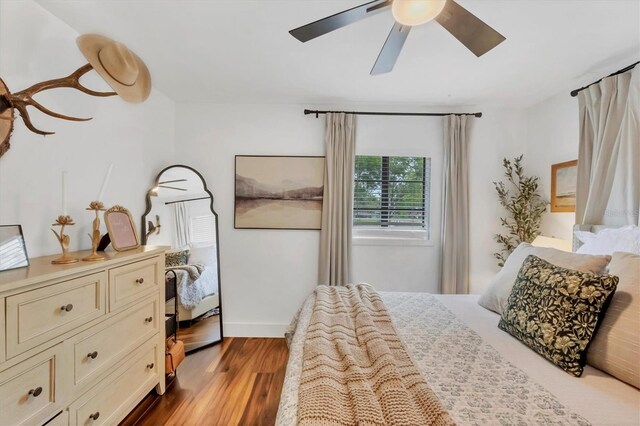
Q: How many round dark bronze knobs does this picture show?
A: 7